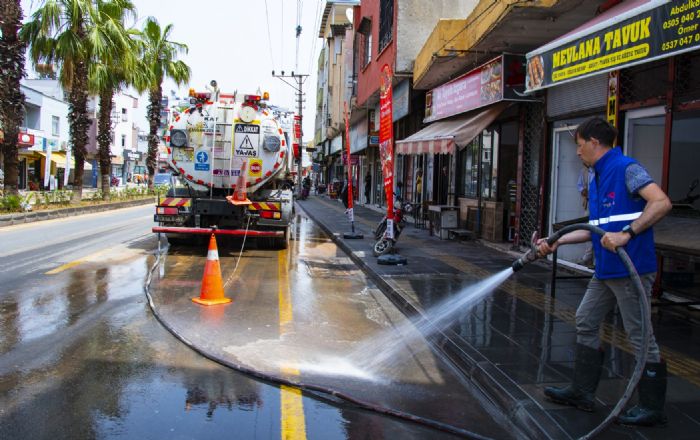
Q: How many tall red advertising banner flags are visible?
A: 2